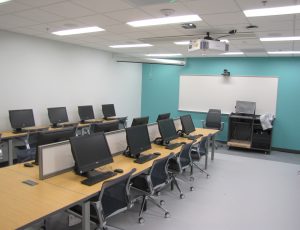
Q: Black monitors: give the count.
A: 12